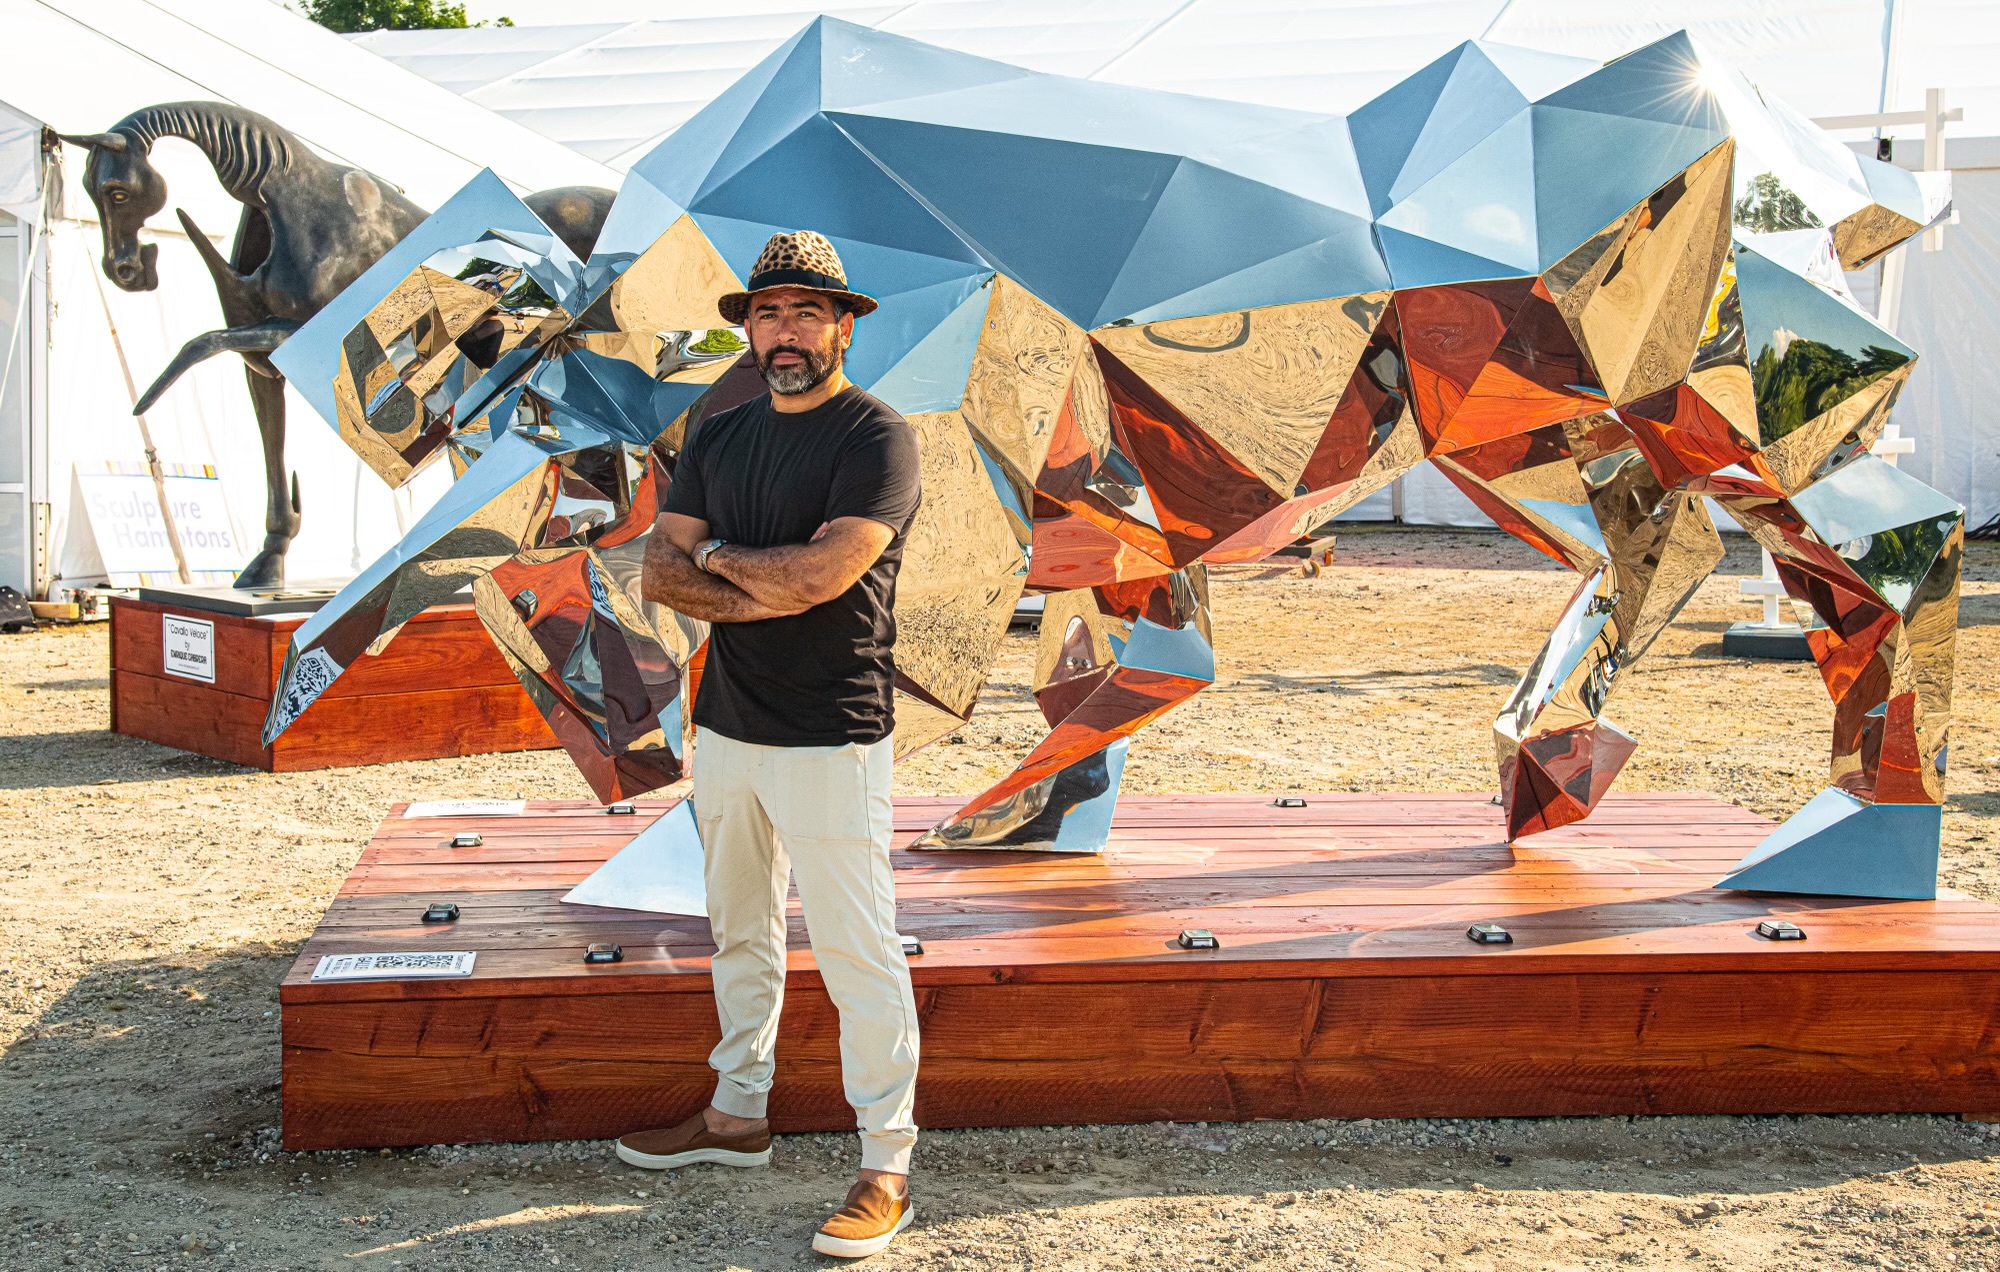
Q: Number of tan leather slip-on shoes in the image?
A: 2